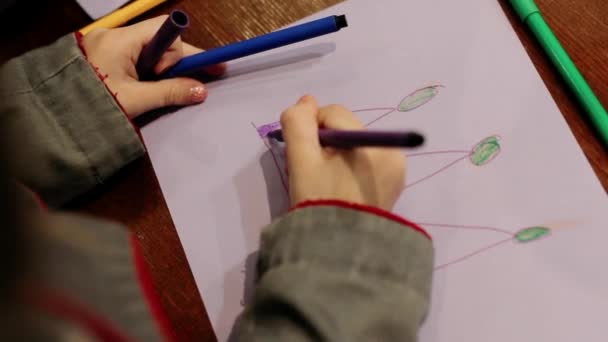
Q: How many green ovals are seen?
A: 3